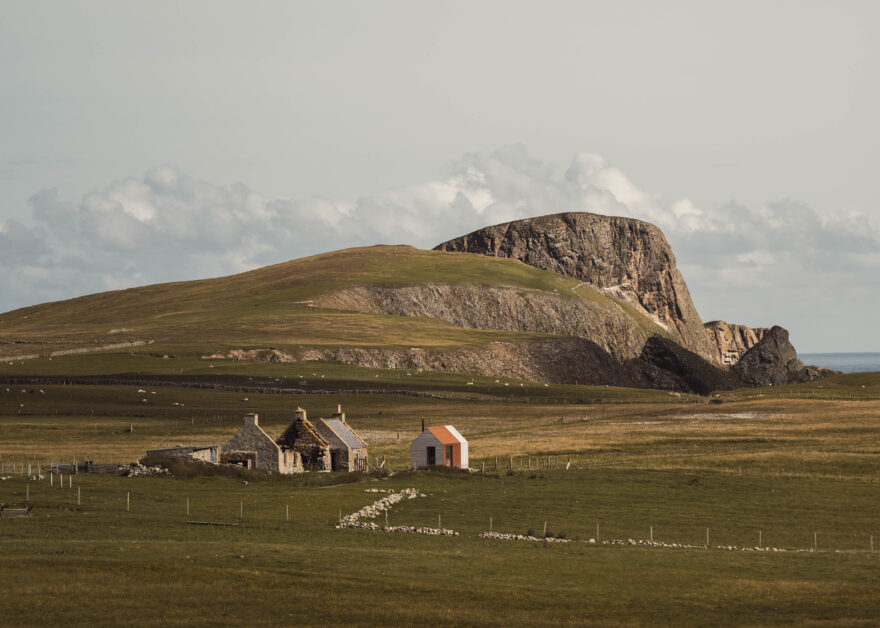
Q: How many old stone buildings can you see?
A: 3